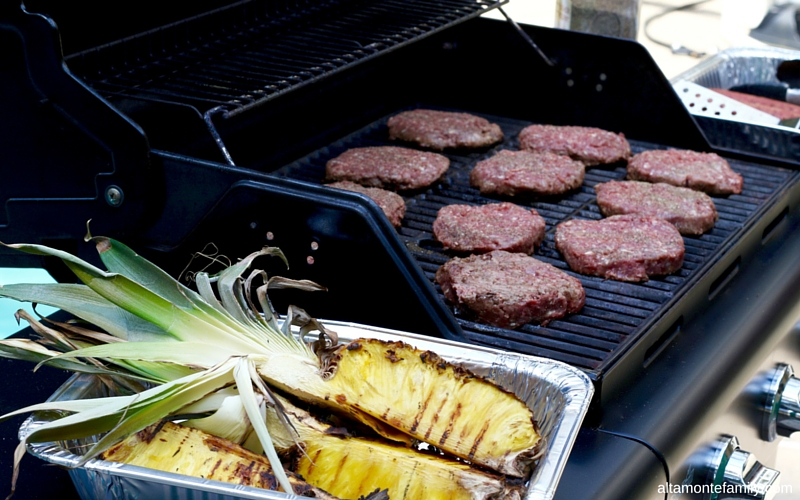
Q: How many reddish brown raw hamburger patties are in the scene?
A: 10